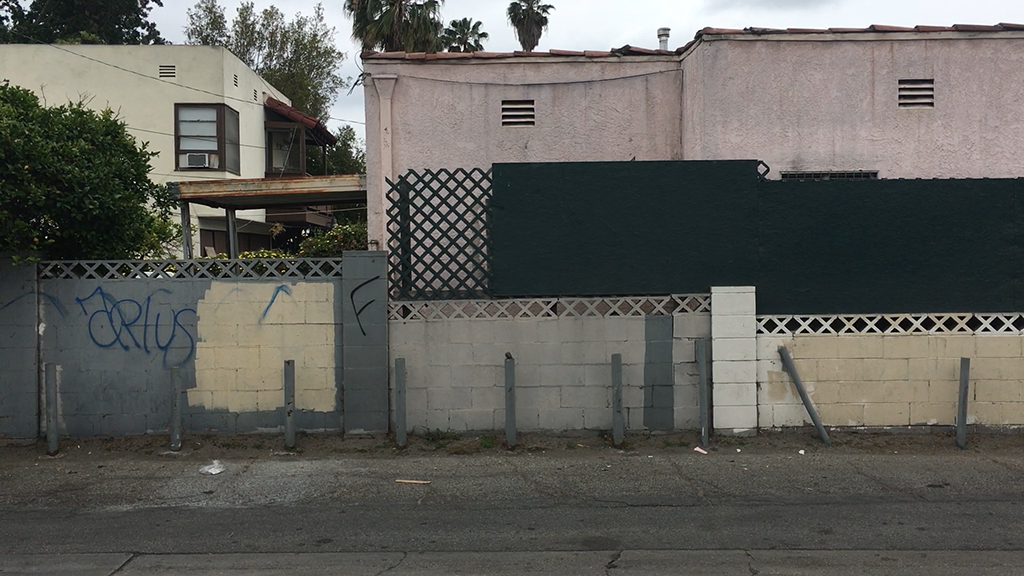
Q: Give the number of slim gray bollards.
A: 9